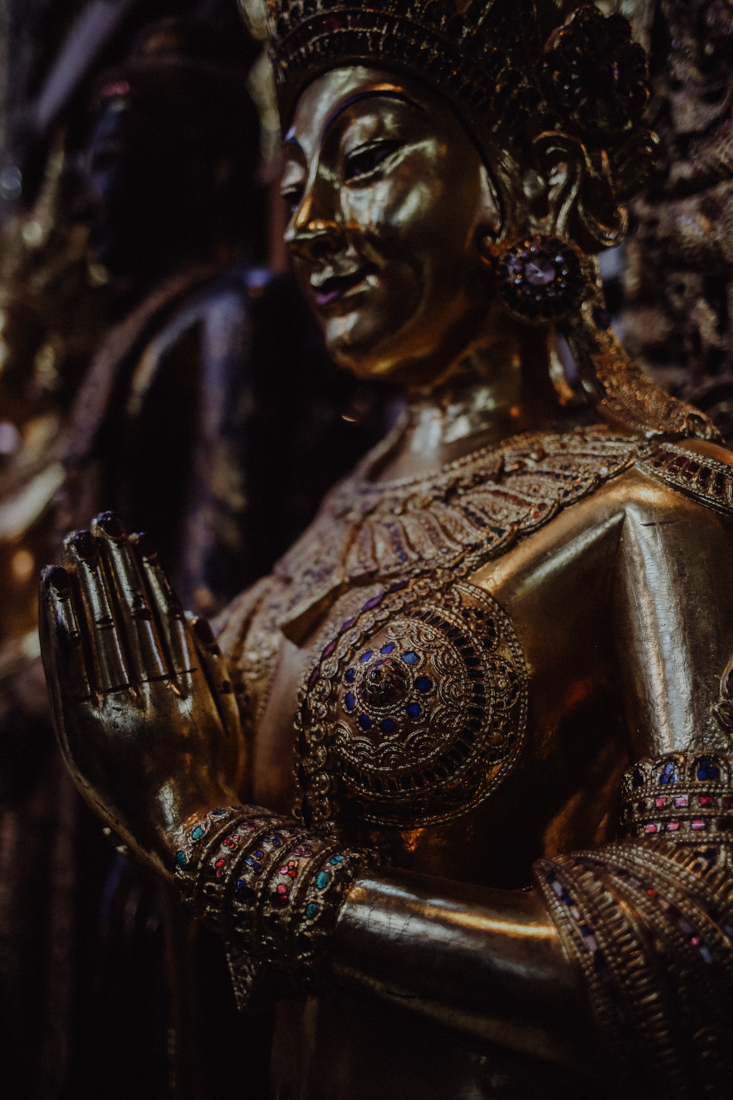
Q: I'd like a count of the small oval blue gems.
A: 9